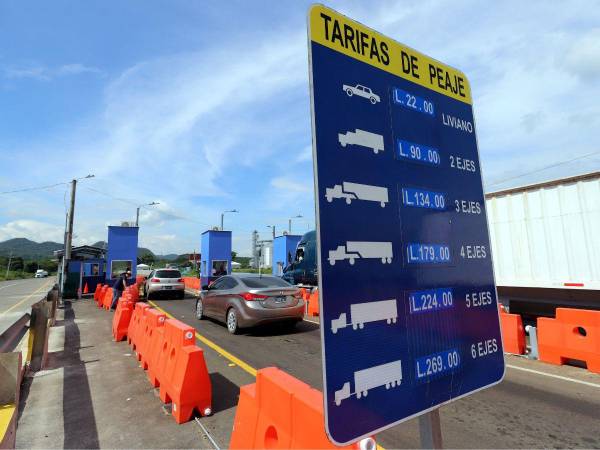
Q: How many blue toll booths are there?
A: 3